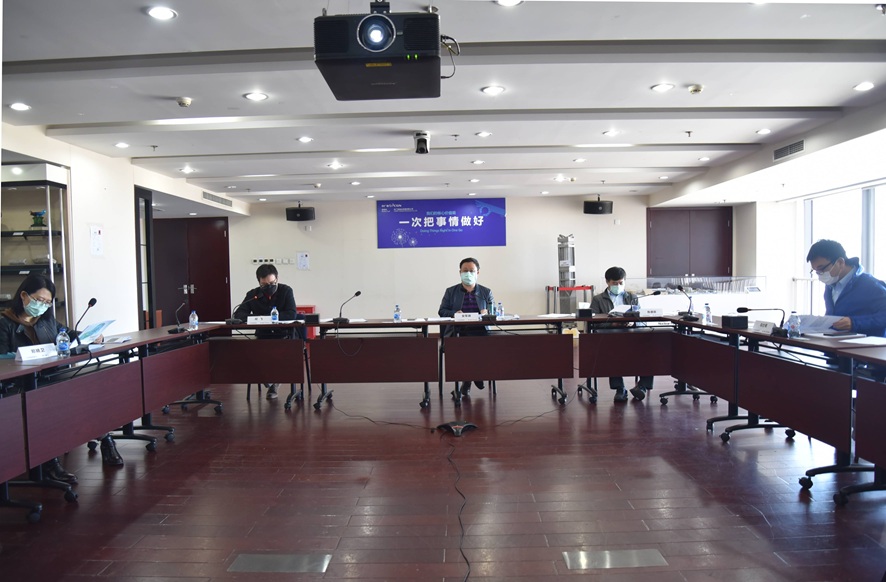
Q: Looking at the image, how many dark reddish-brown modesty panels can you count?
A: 10